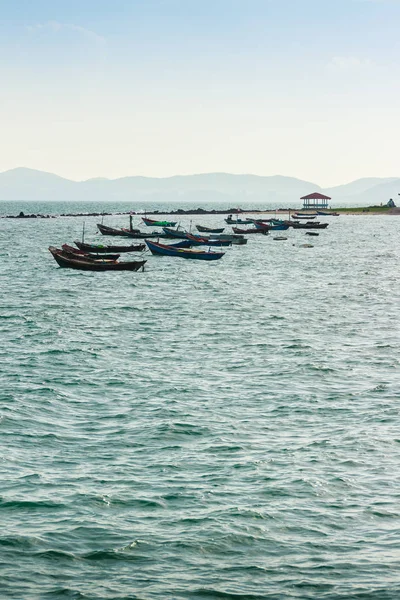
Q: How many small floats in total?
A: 3